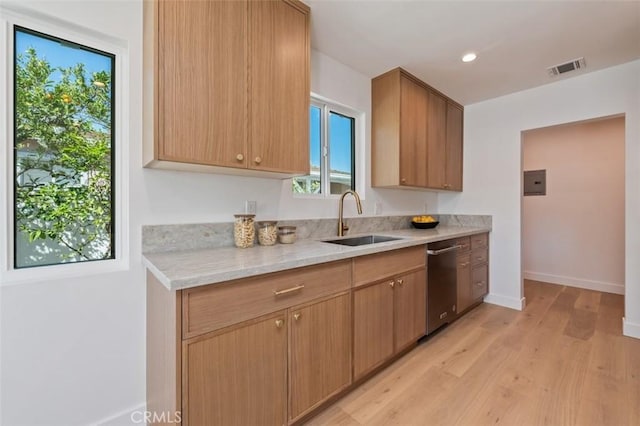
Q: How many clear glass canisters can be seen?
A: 3